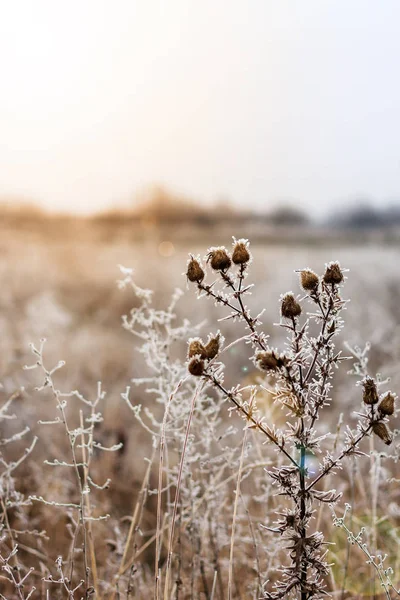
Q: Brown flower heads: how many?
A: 13